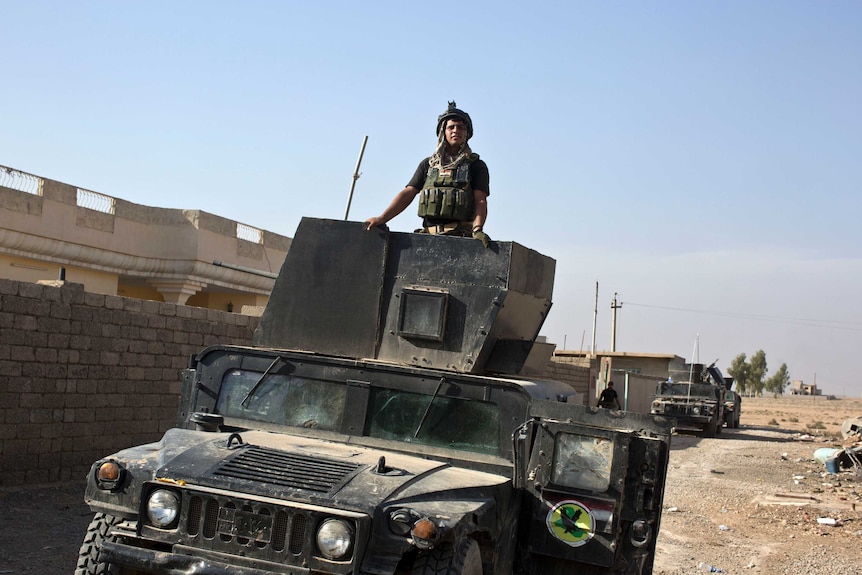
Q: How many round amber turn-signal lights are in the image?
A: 2